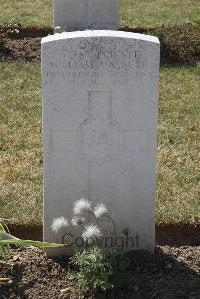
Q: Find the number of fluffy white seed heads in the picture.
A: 4